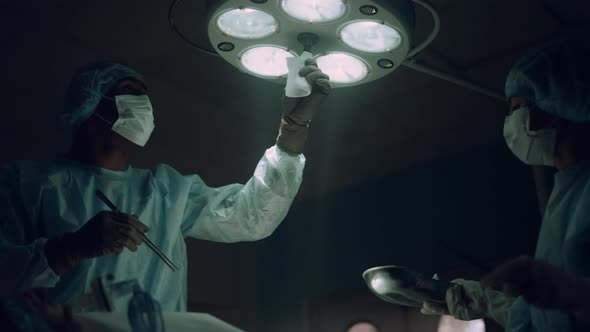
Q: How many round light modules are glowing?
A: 5